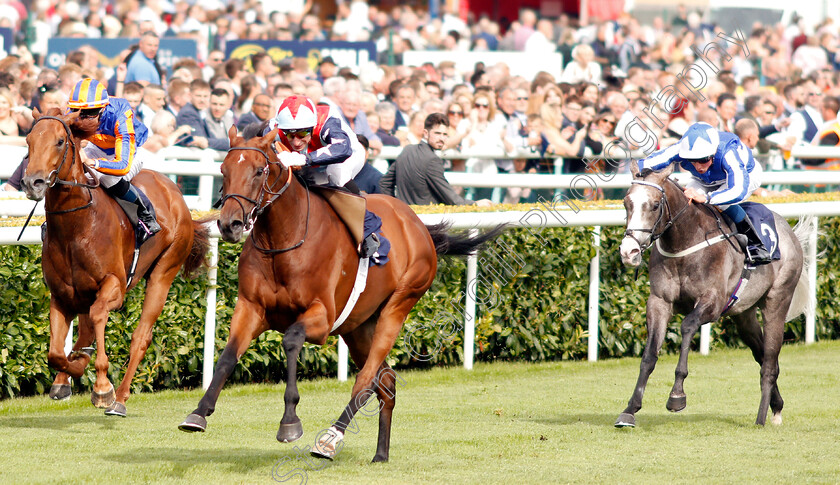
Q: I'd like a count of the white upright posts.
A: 7